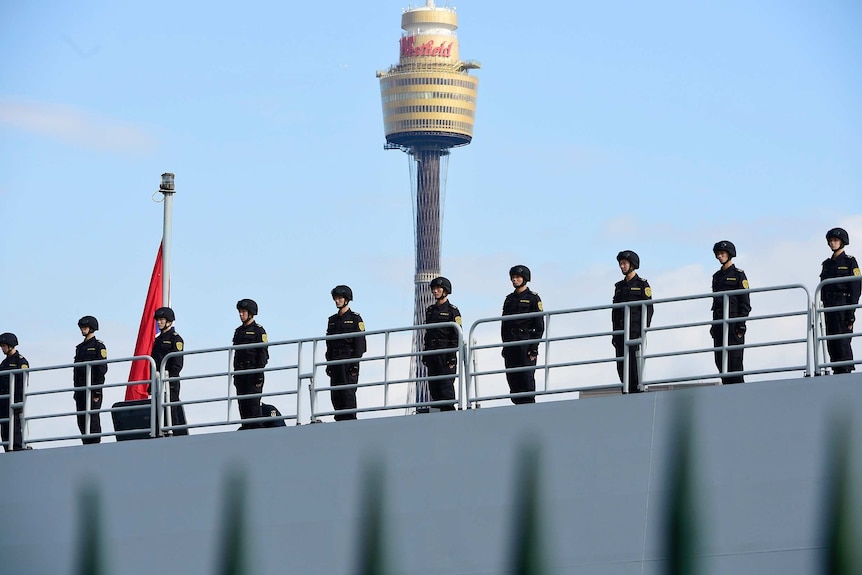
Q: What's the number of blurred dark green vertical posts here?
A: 6